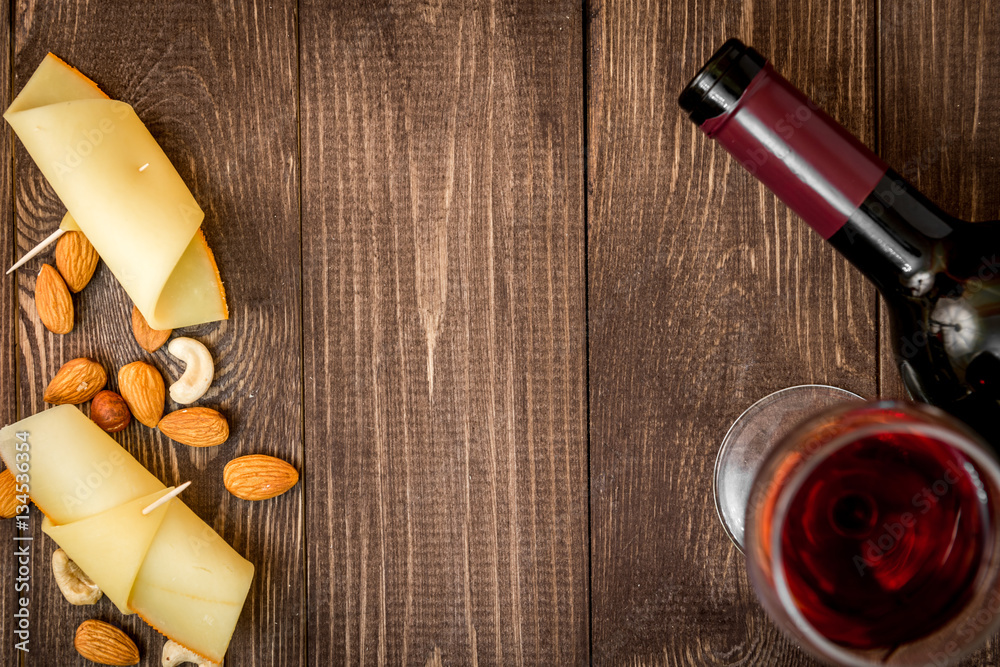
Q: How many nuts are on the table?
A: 13